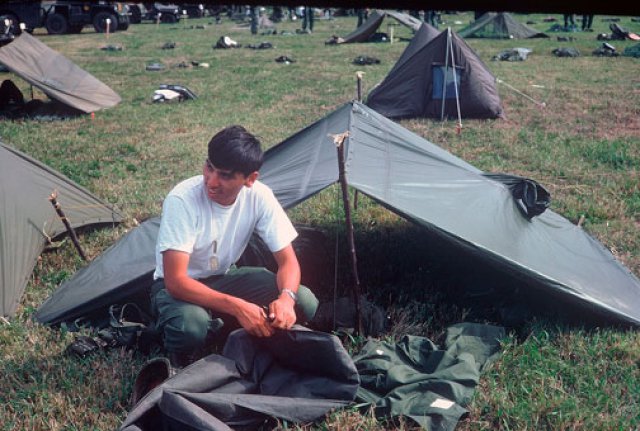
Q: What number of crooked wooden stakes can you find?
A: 3